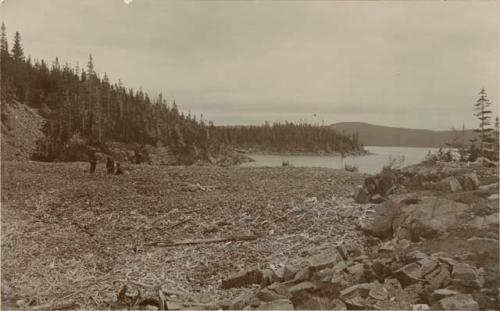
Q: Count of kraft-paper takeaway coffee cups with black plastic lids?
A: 0